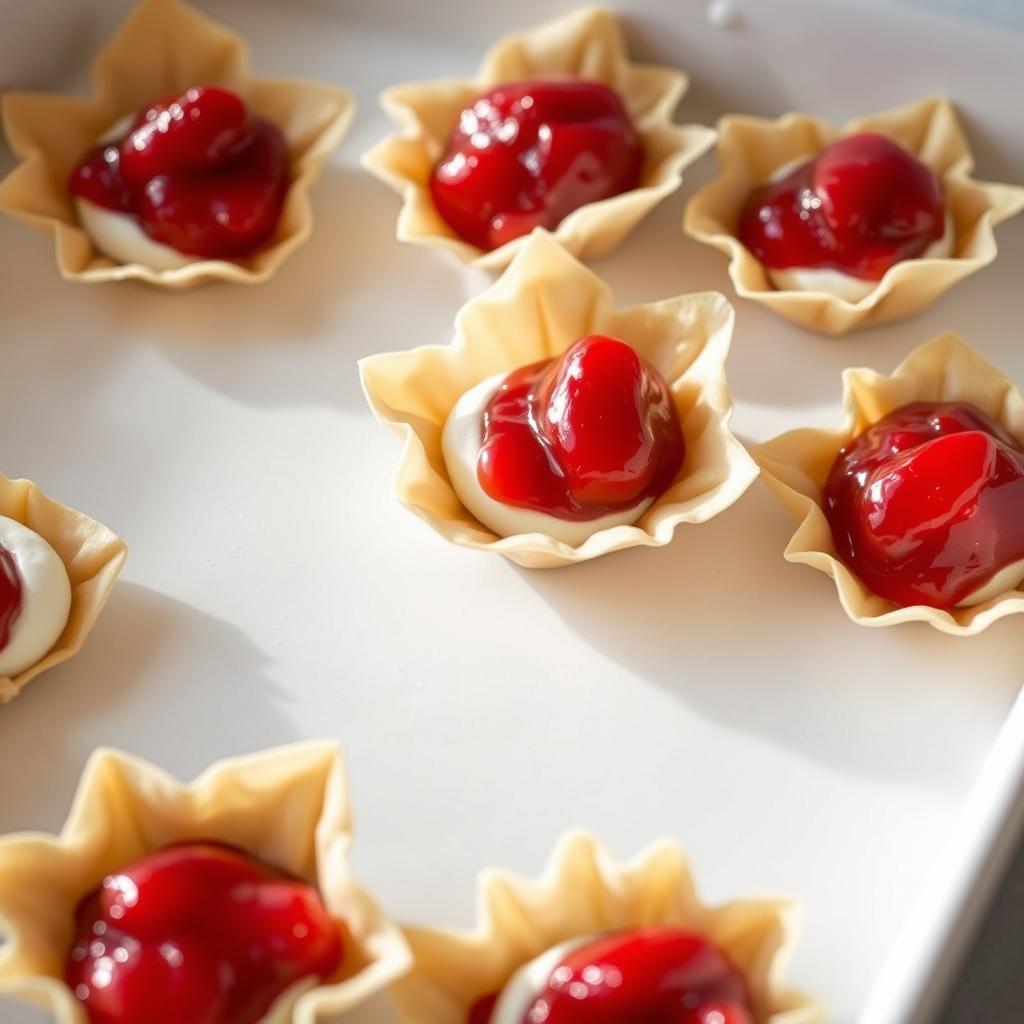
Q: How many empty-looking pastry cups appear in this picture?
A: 0